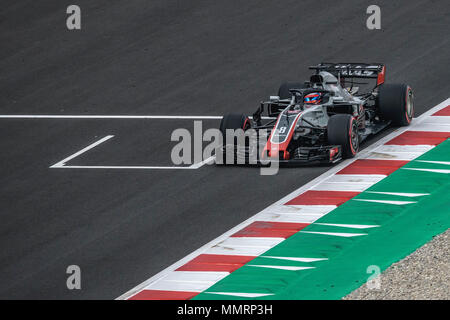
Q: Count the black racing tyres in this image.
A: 4